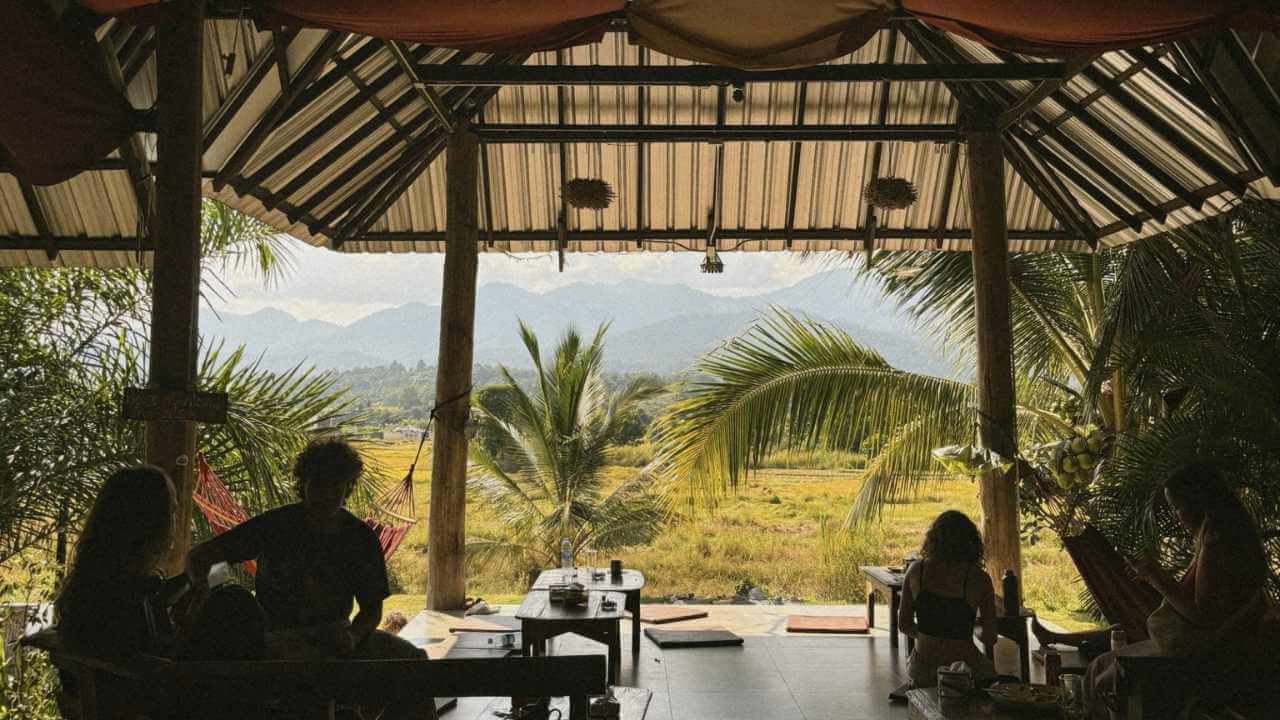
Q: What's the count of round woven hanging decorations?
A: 2